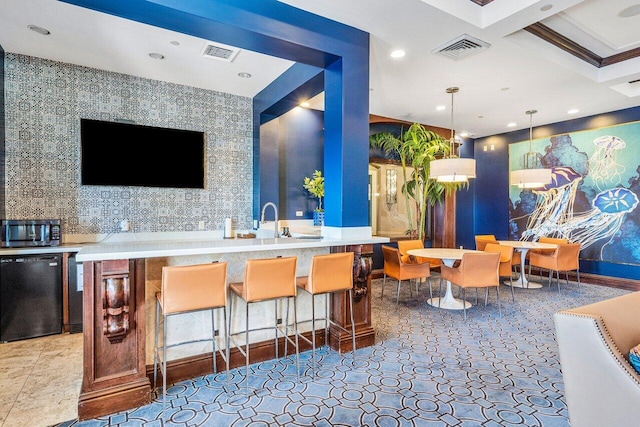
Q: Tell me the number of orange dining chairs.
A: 7